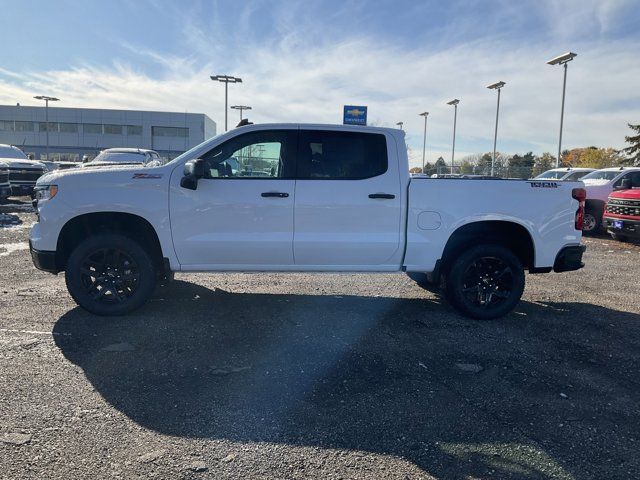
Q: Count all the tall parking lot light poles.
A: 8